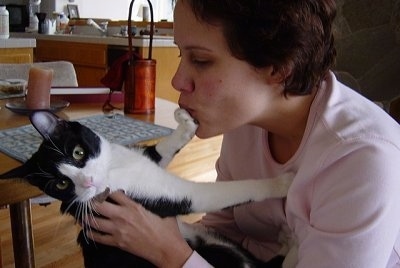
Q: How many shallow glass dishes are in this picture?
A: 1